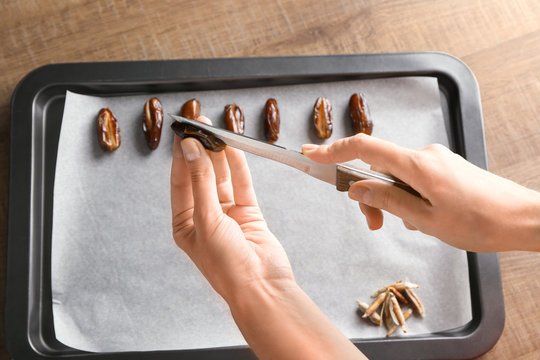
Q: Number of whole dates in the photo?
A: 8